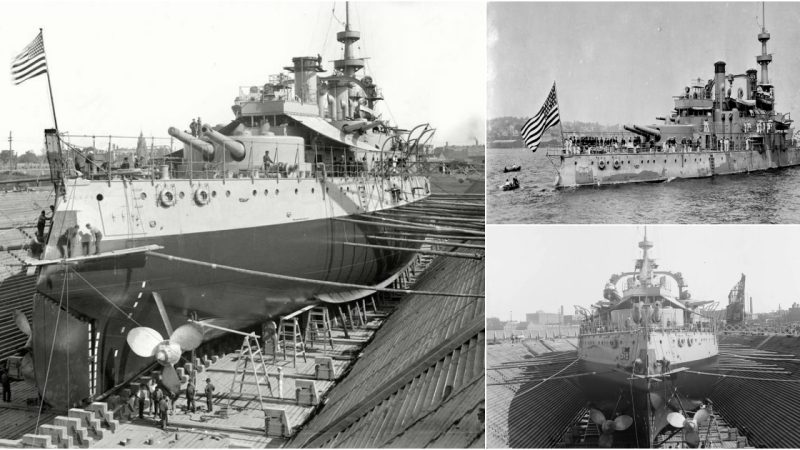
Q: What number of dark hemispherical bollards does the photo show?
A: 0